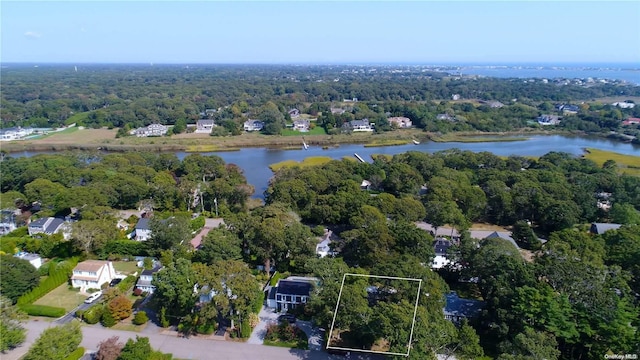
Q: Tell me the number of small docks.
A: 3